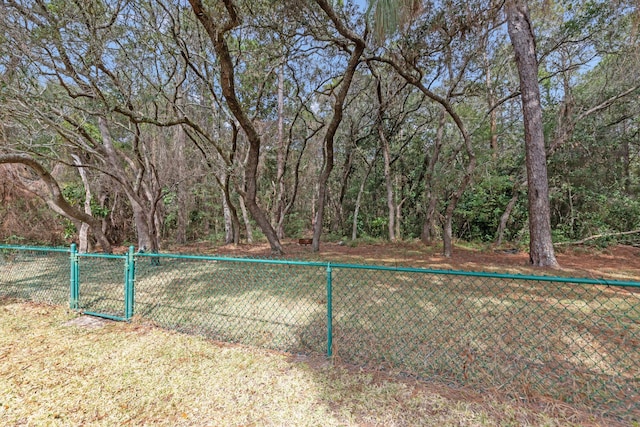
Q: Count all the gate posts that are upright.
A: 2